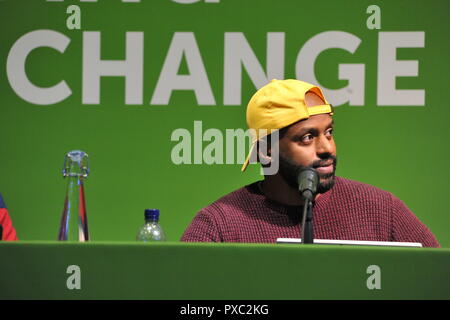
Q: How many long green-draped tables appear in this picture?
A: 1